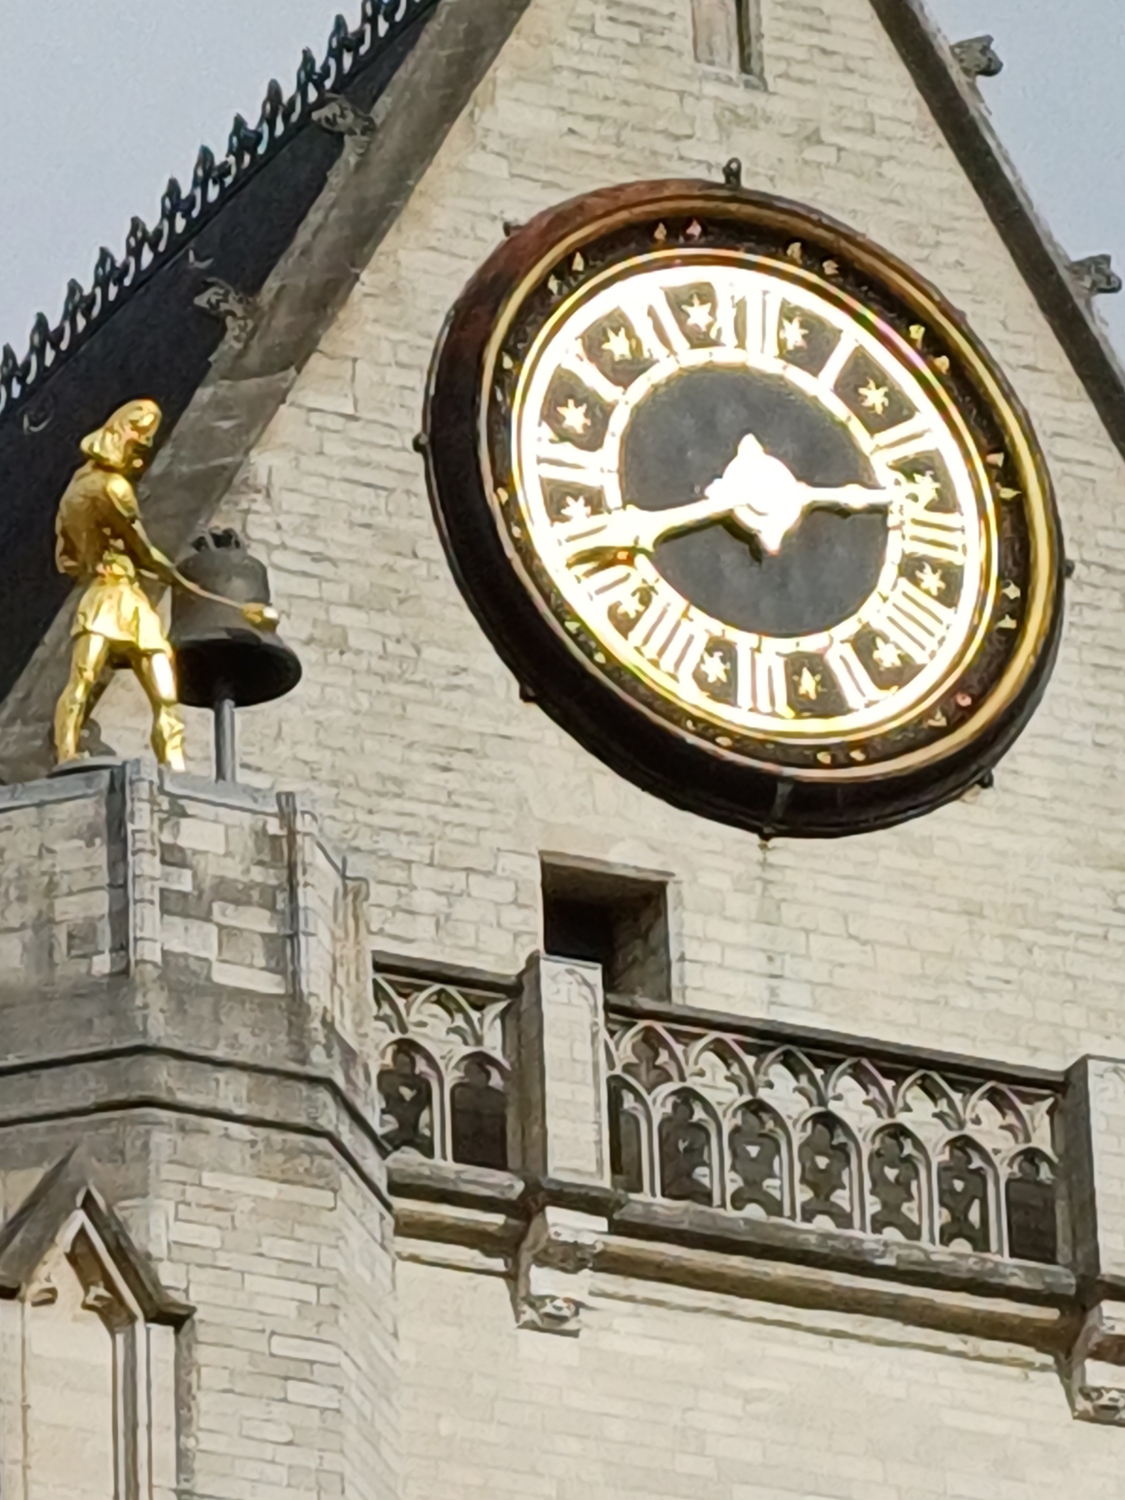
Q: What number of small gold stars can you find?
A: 12